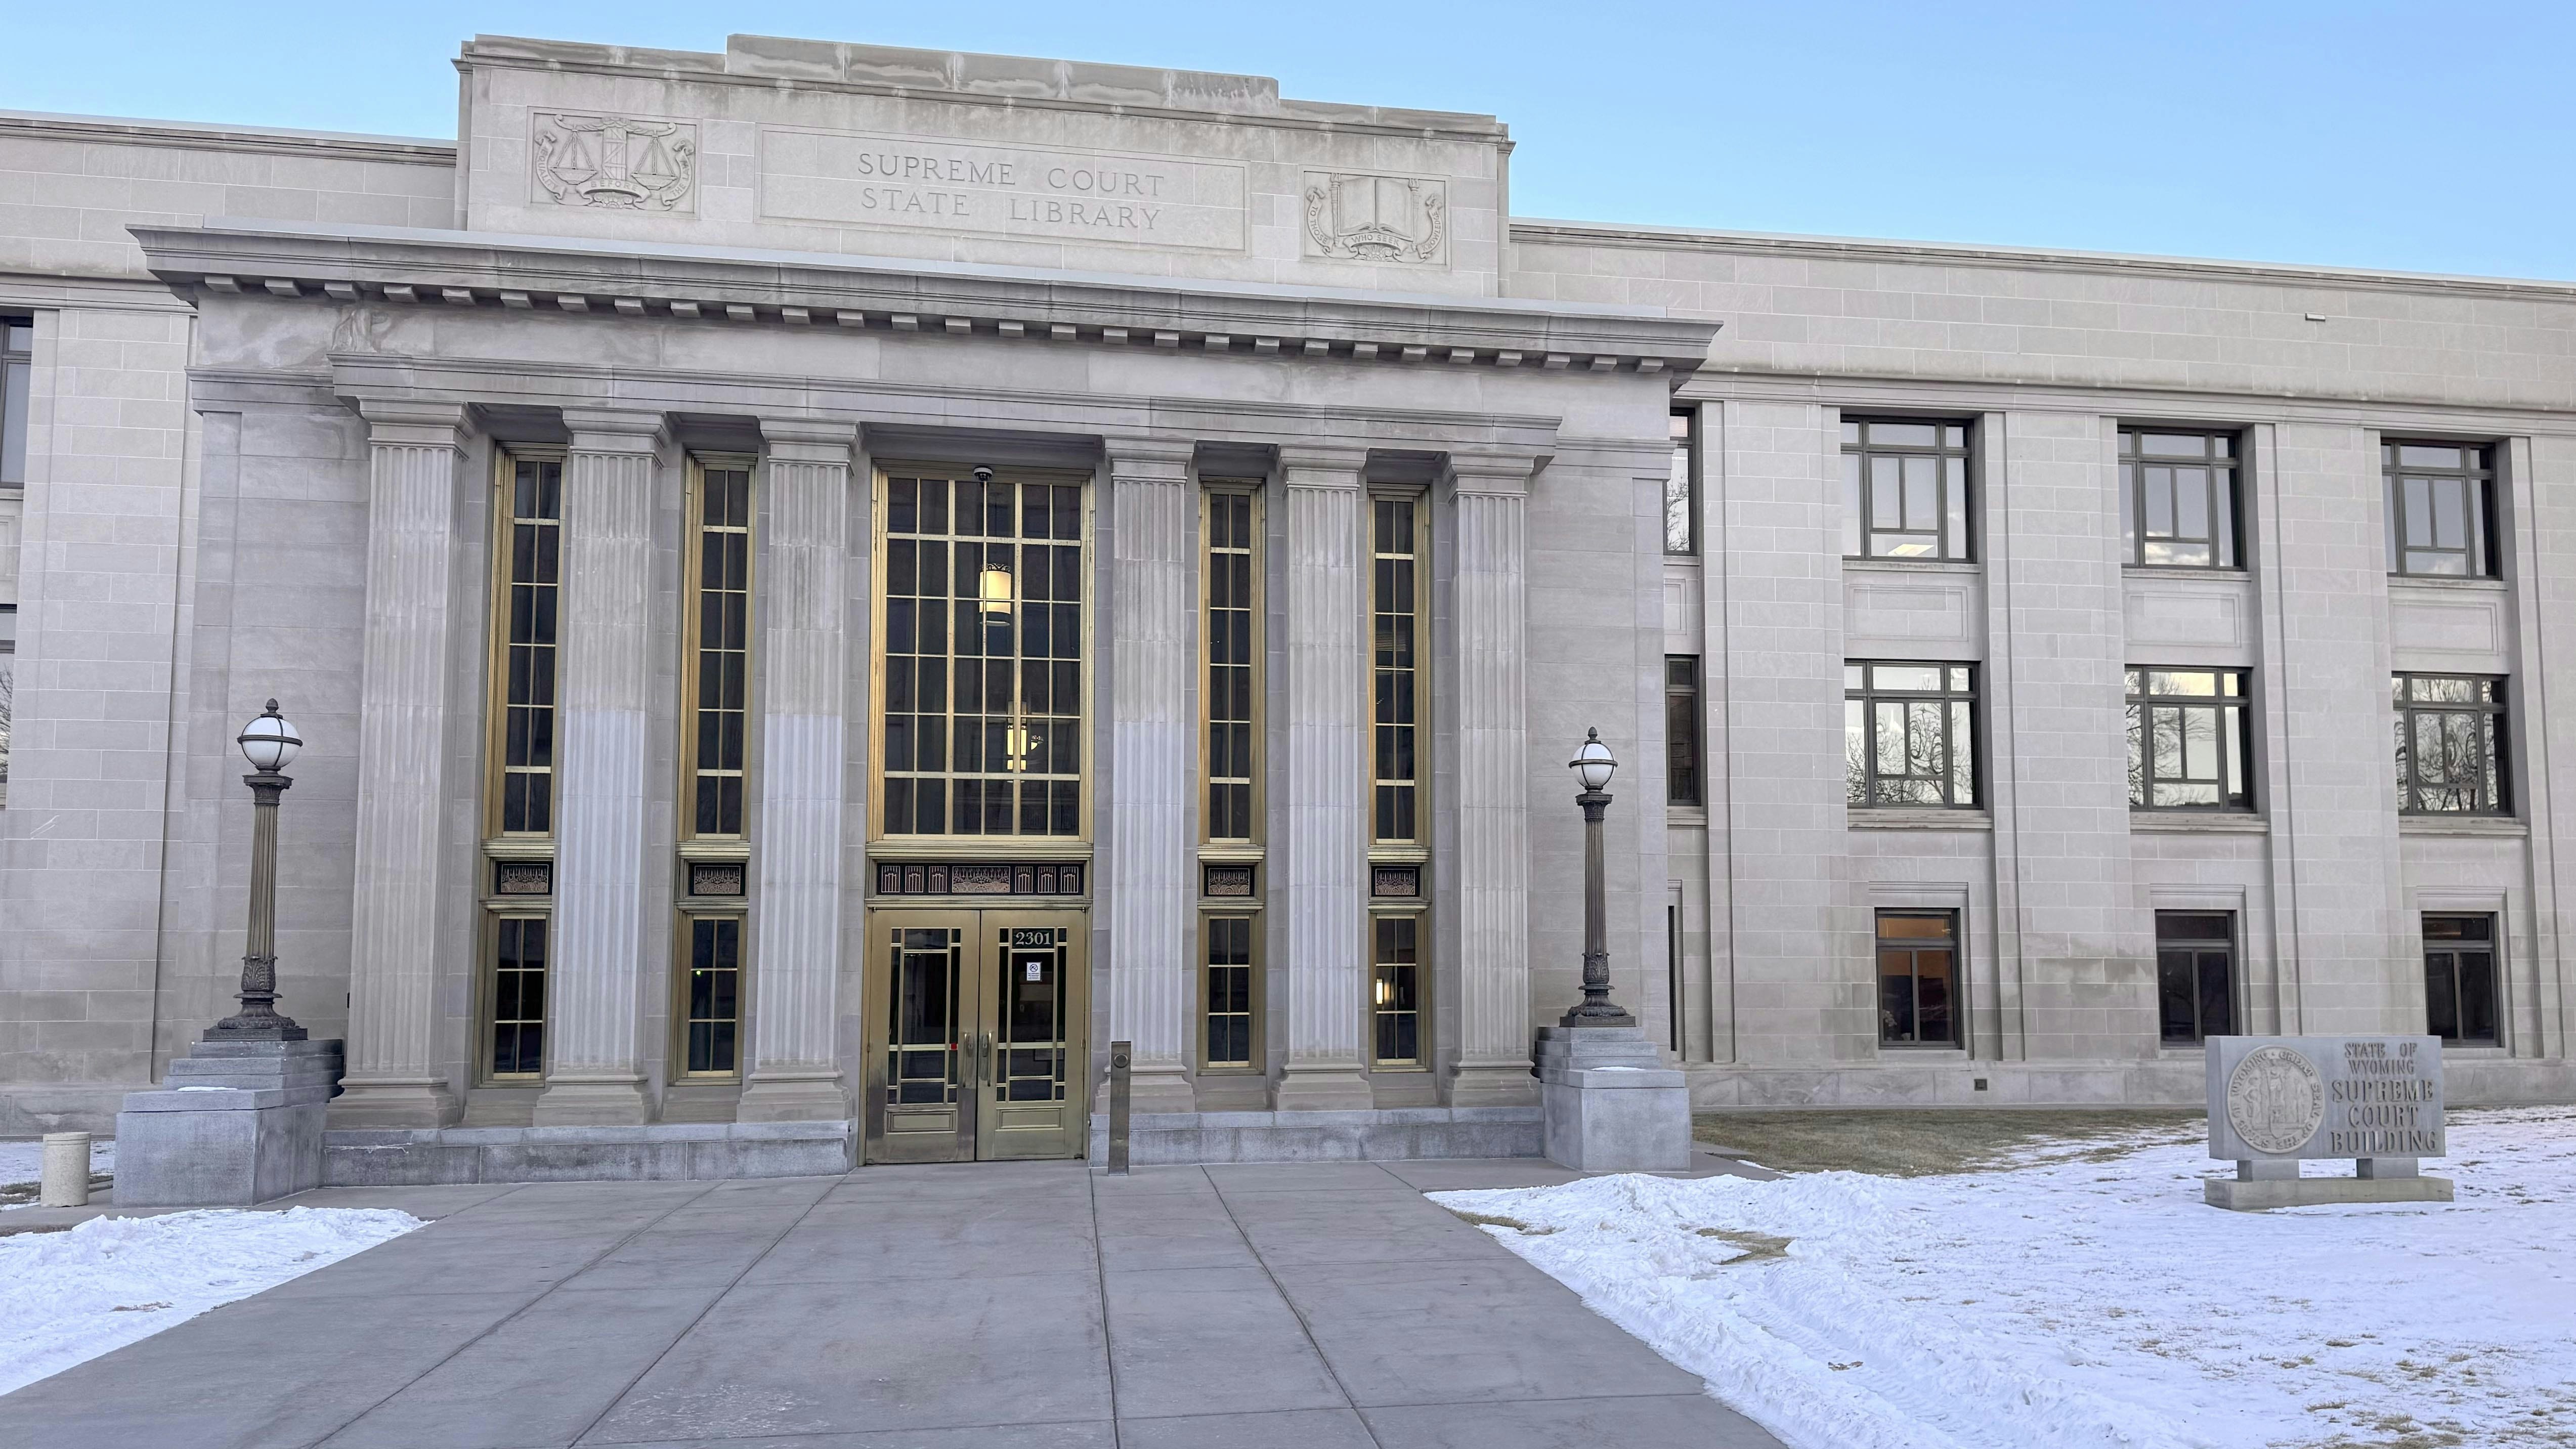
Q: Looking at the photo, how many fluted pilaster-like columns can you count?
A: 6